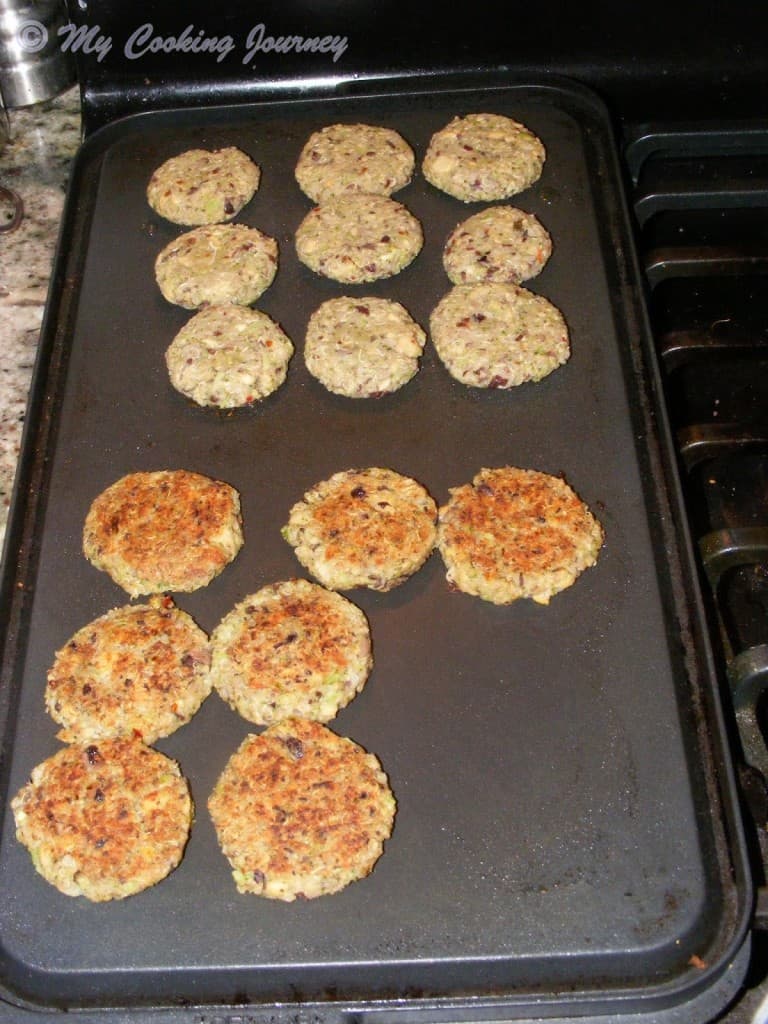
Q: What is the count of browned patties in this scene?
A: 7